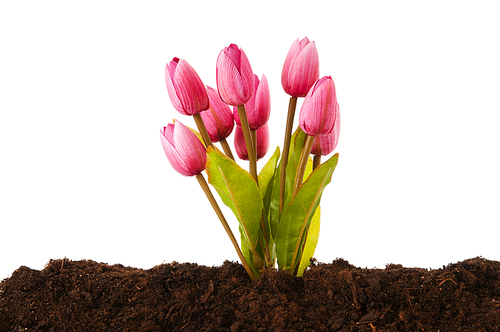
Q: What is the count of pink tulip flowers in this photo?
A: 9